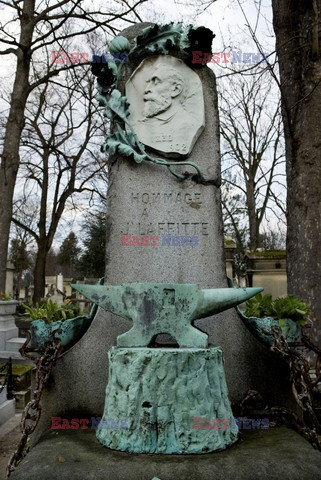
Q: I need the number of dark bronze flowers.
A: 2